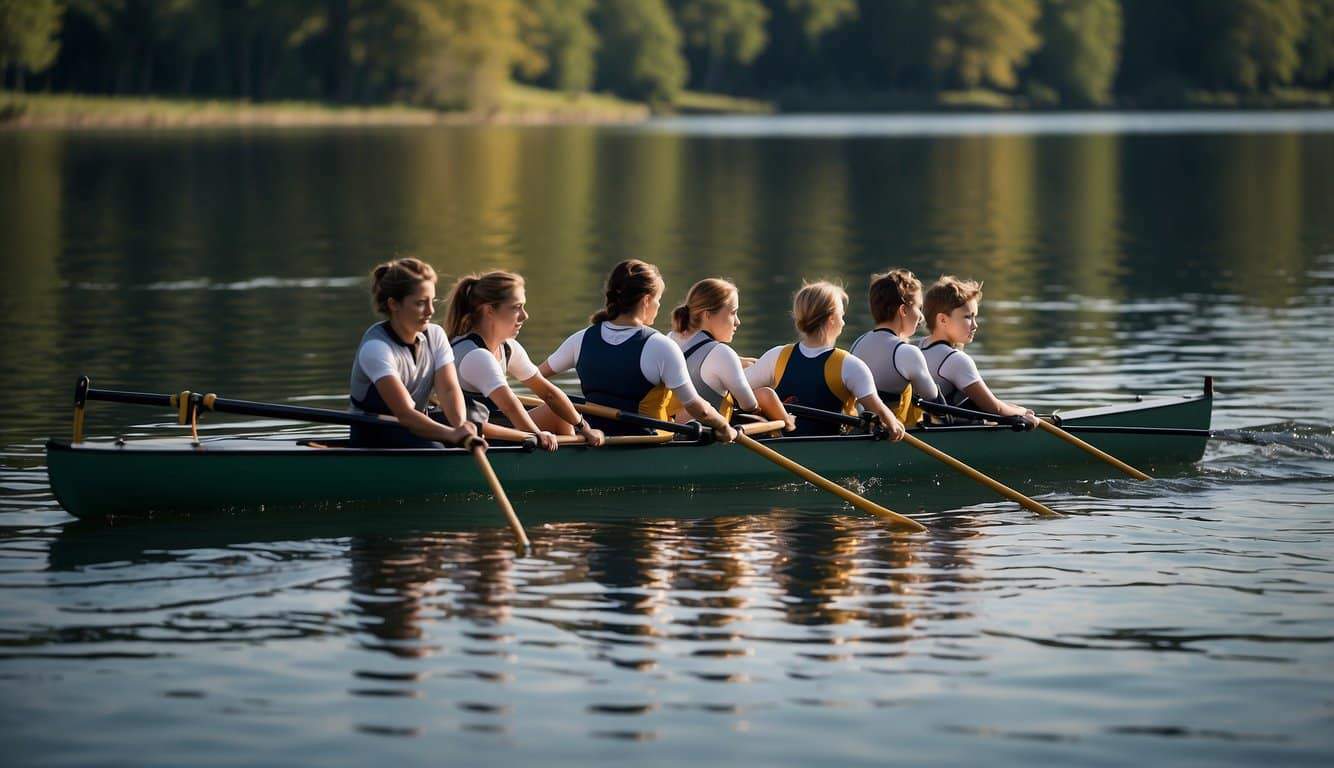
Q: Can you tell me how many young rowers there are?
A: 7